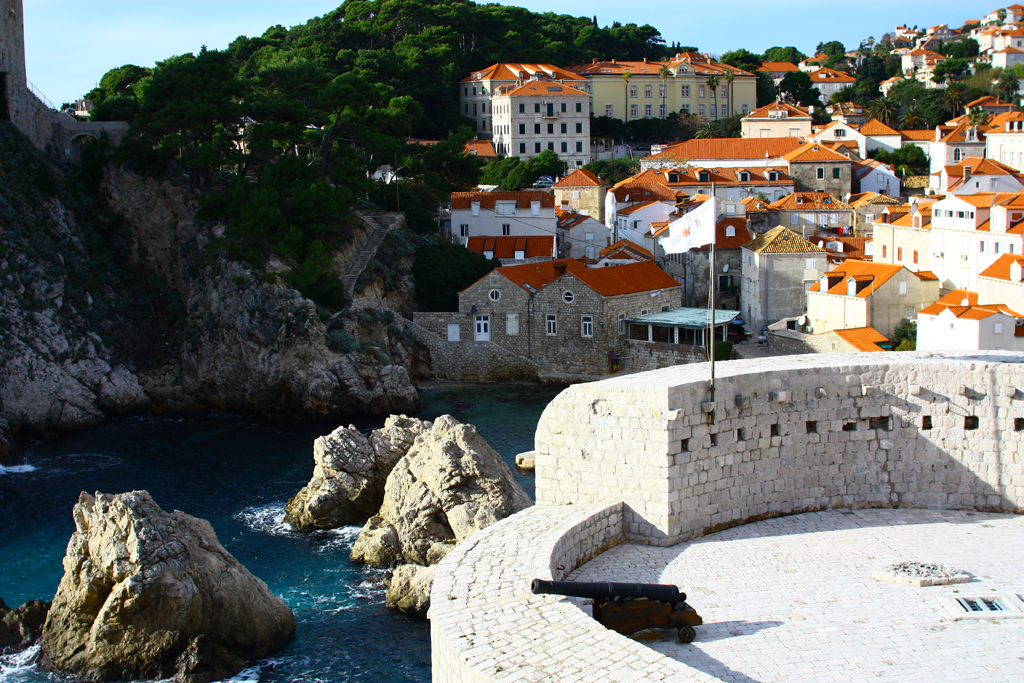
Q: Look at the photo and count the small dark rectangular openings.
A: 10